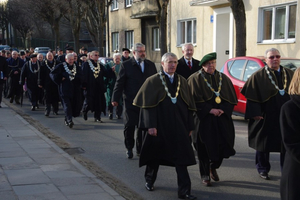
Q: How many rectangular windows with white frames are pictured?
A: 7